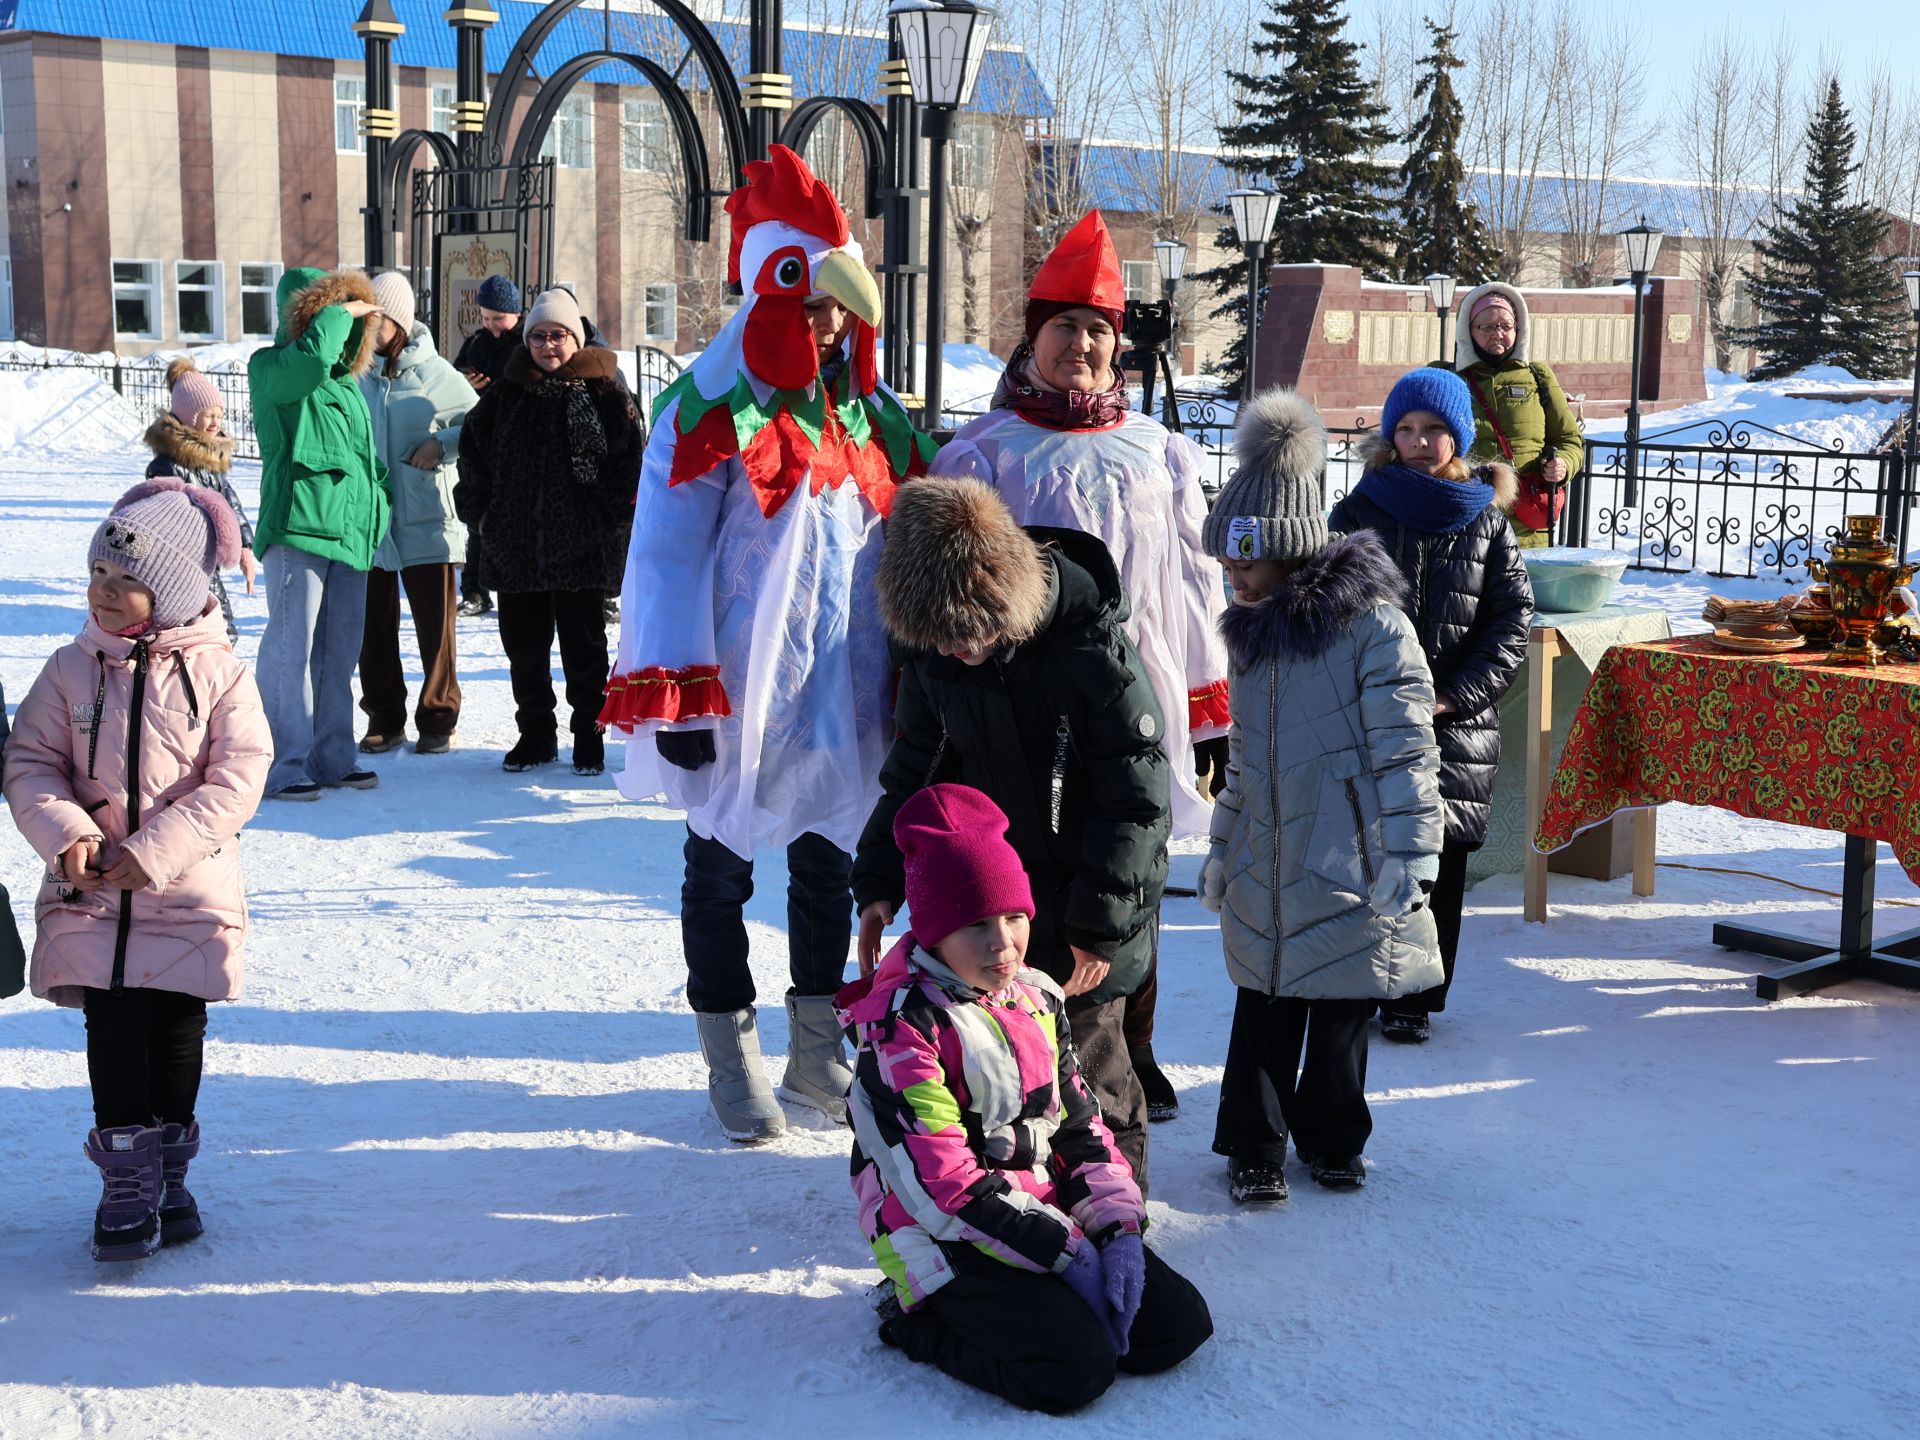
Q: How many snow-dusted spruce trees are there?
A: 3